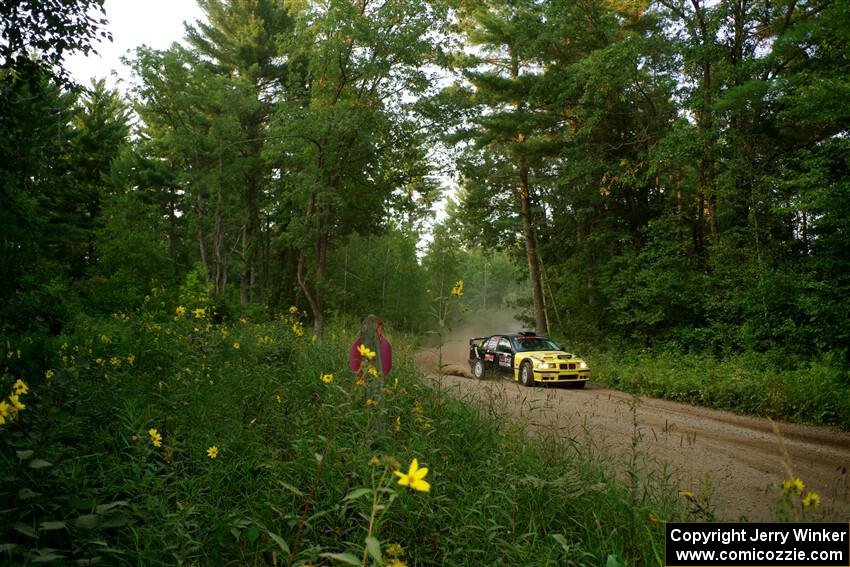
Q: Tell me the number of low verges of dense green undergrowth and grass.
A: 2